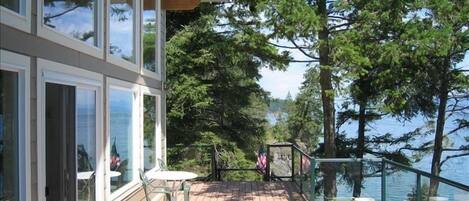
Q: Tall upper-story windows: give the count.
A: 4